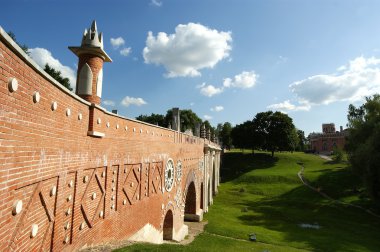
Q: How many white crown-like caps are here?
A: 1